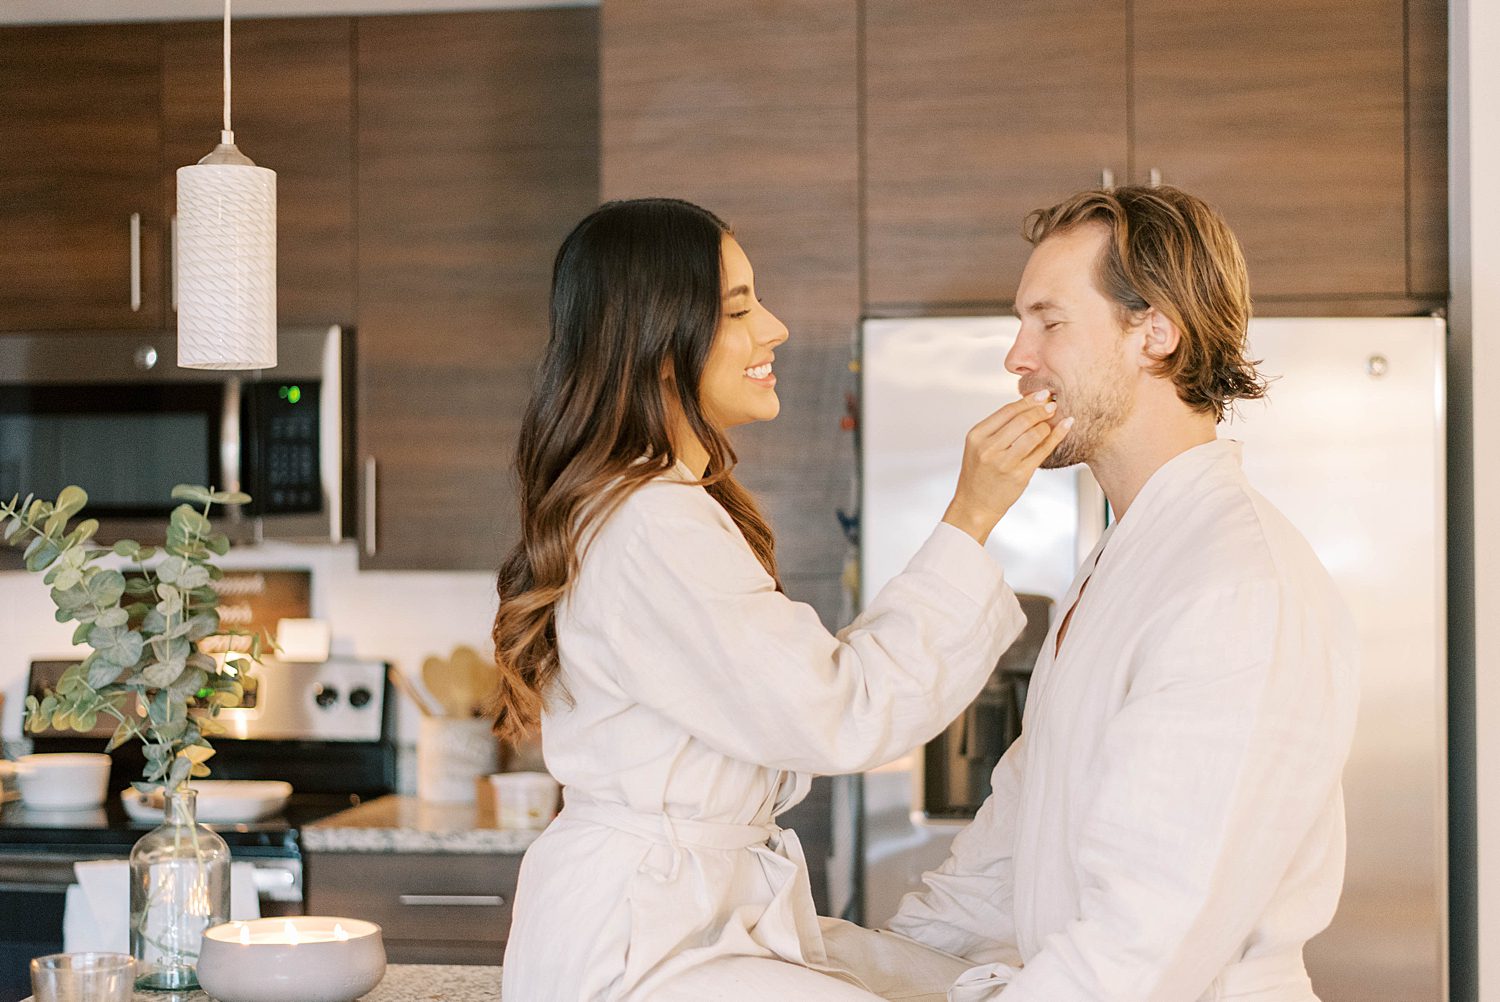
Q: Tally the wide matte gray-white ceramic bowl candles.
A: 1